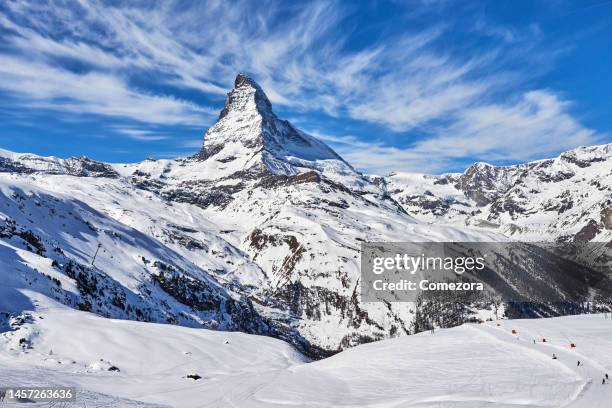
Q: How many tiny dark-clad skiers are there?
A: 5